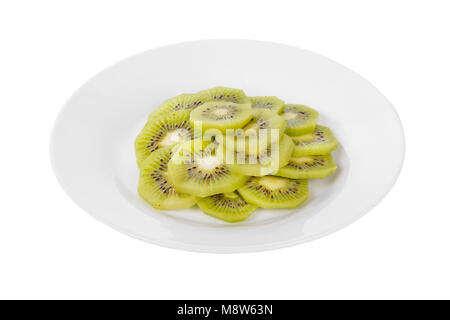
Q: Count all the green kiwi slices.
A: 14